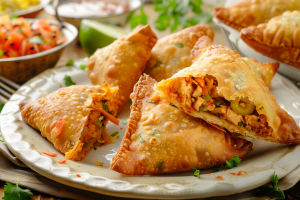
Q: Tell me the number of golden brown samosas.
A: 8